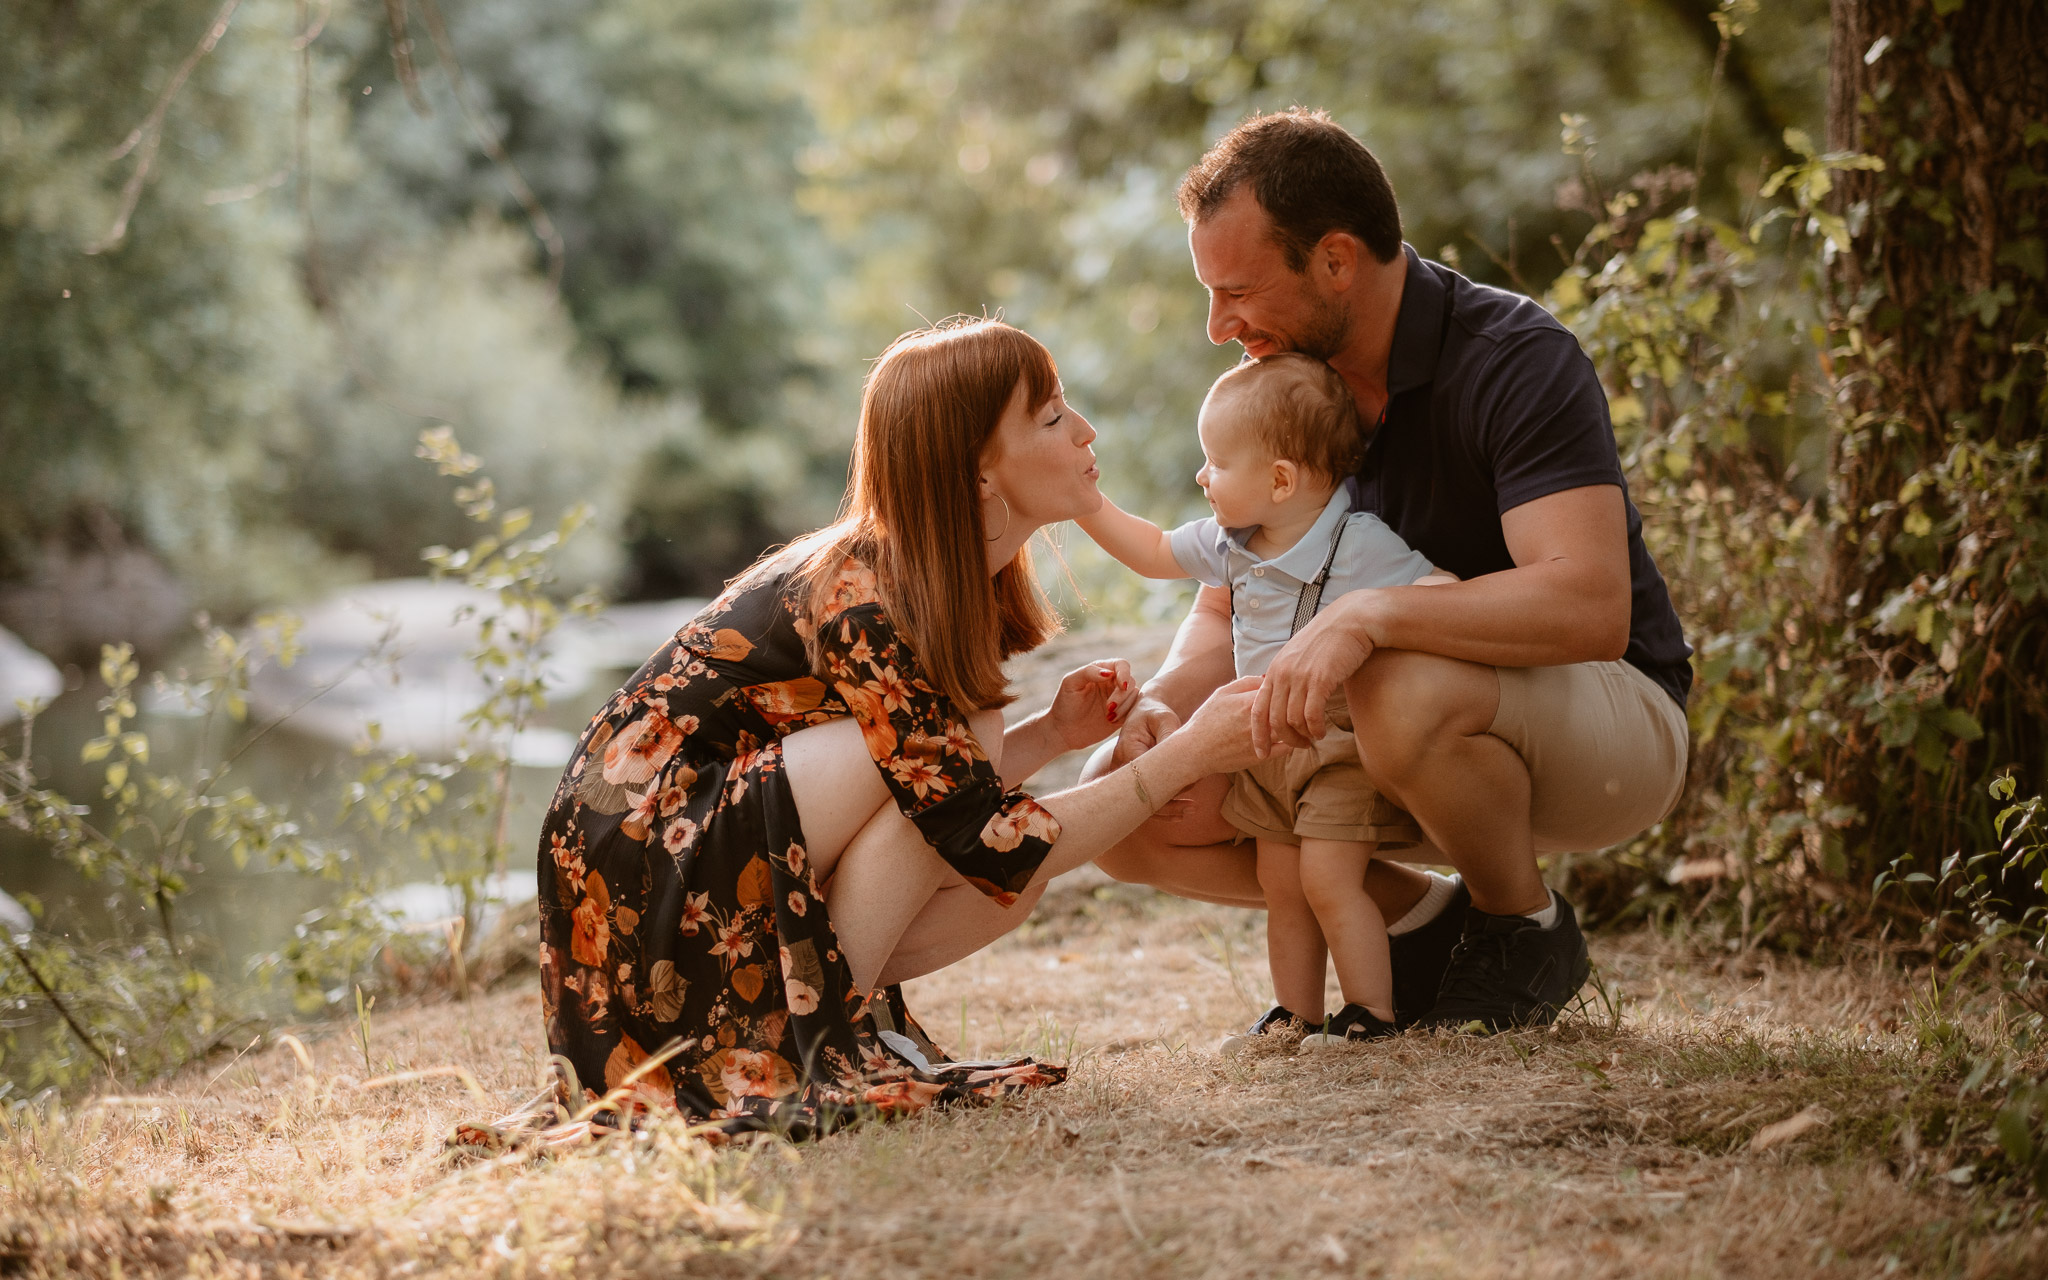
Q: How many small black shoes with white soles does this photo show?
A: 2